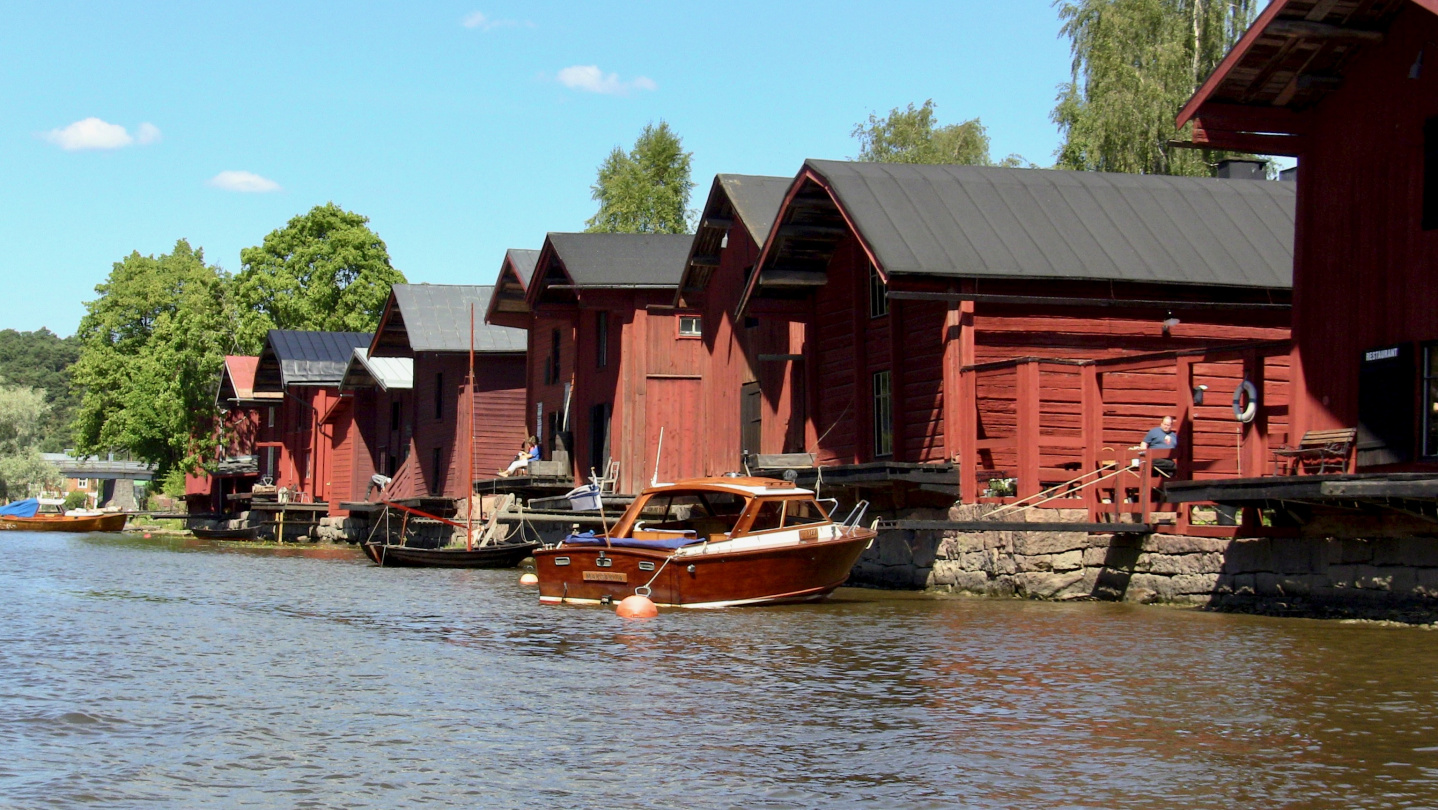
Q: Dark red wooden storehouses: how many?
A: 9